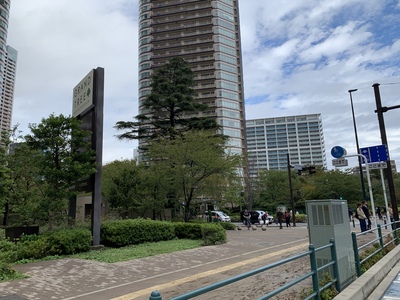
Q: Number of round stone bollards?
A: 3